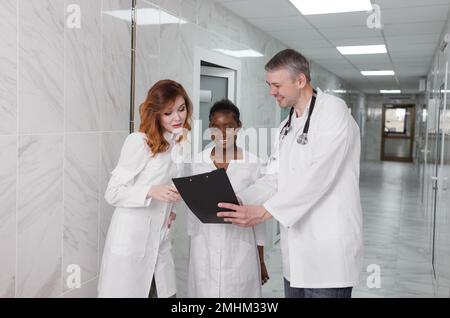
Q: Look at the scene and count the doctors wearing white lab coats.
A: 3